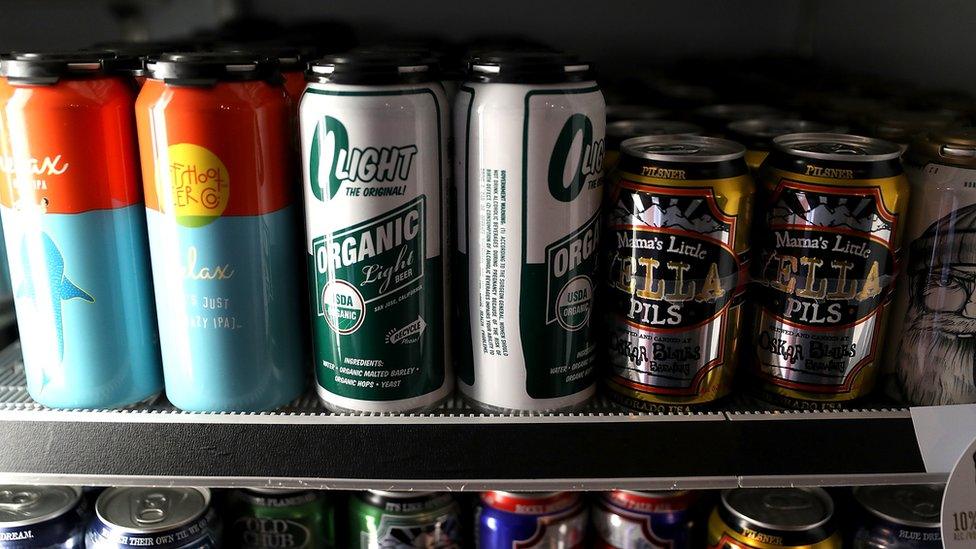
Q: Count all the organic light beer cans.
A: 2